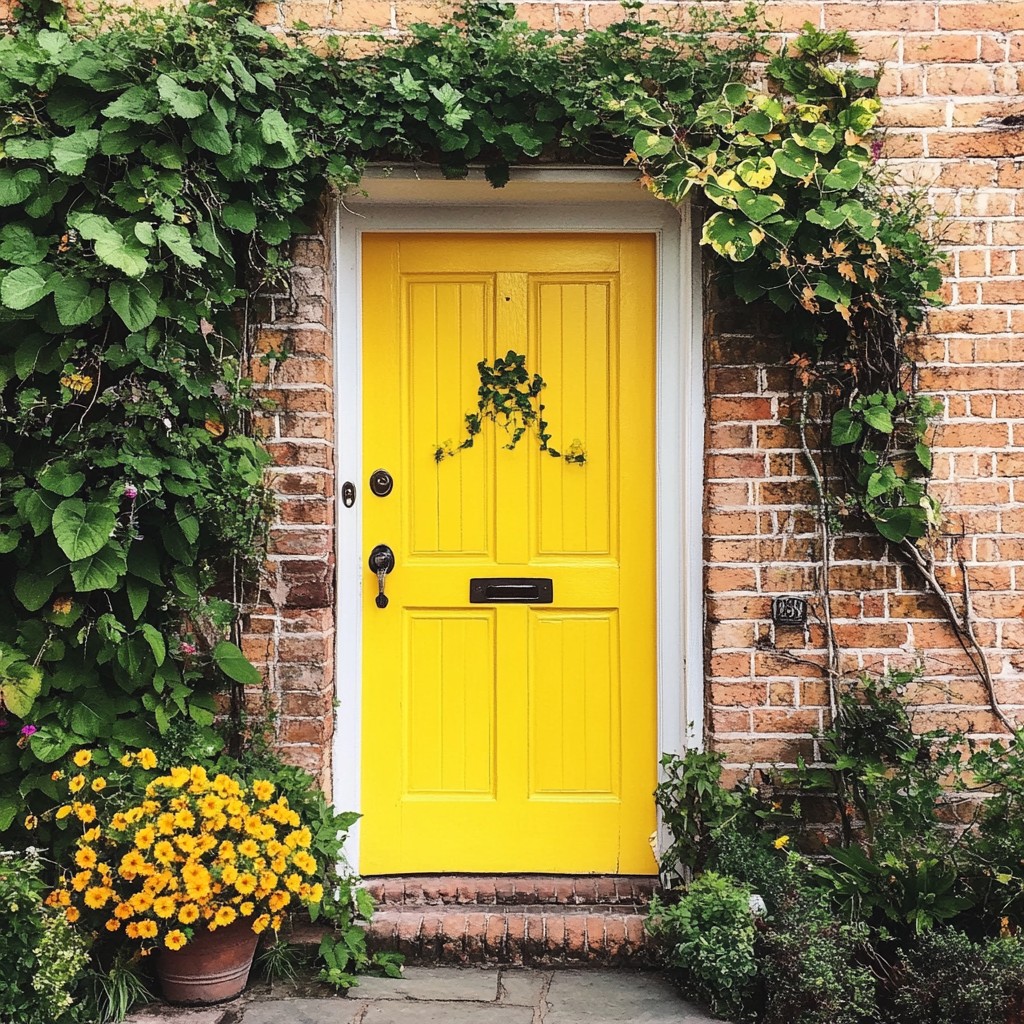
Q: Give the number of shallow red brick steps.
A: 2